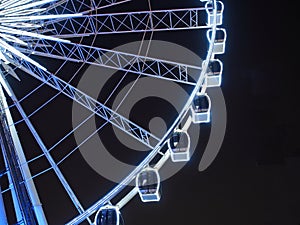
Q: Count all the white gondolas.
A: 7